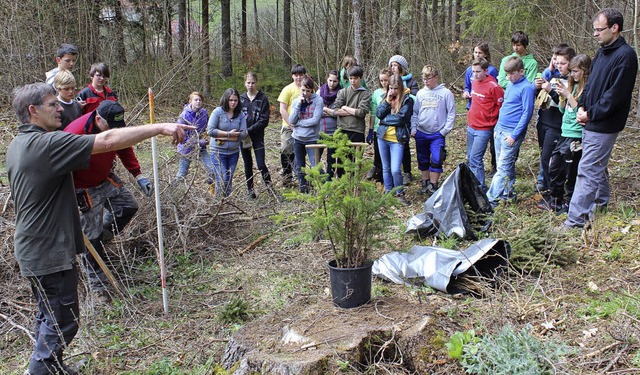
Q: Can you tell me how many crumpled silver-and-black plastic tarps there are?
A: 2